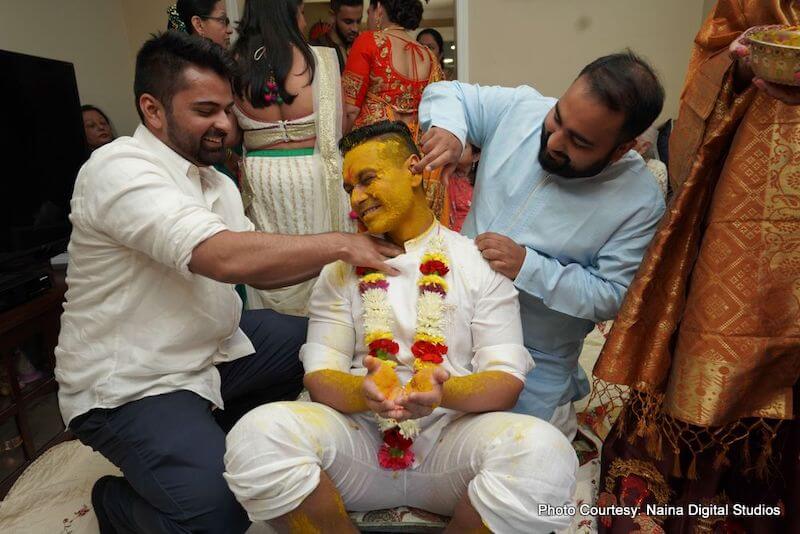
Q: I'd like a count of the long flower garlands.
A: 1